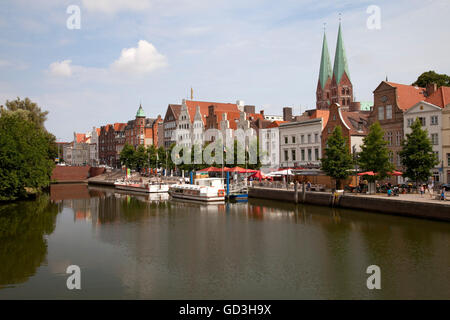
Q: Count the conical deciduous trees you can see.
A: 3